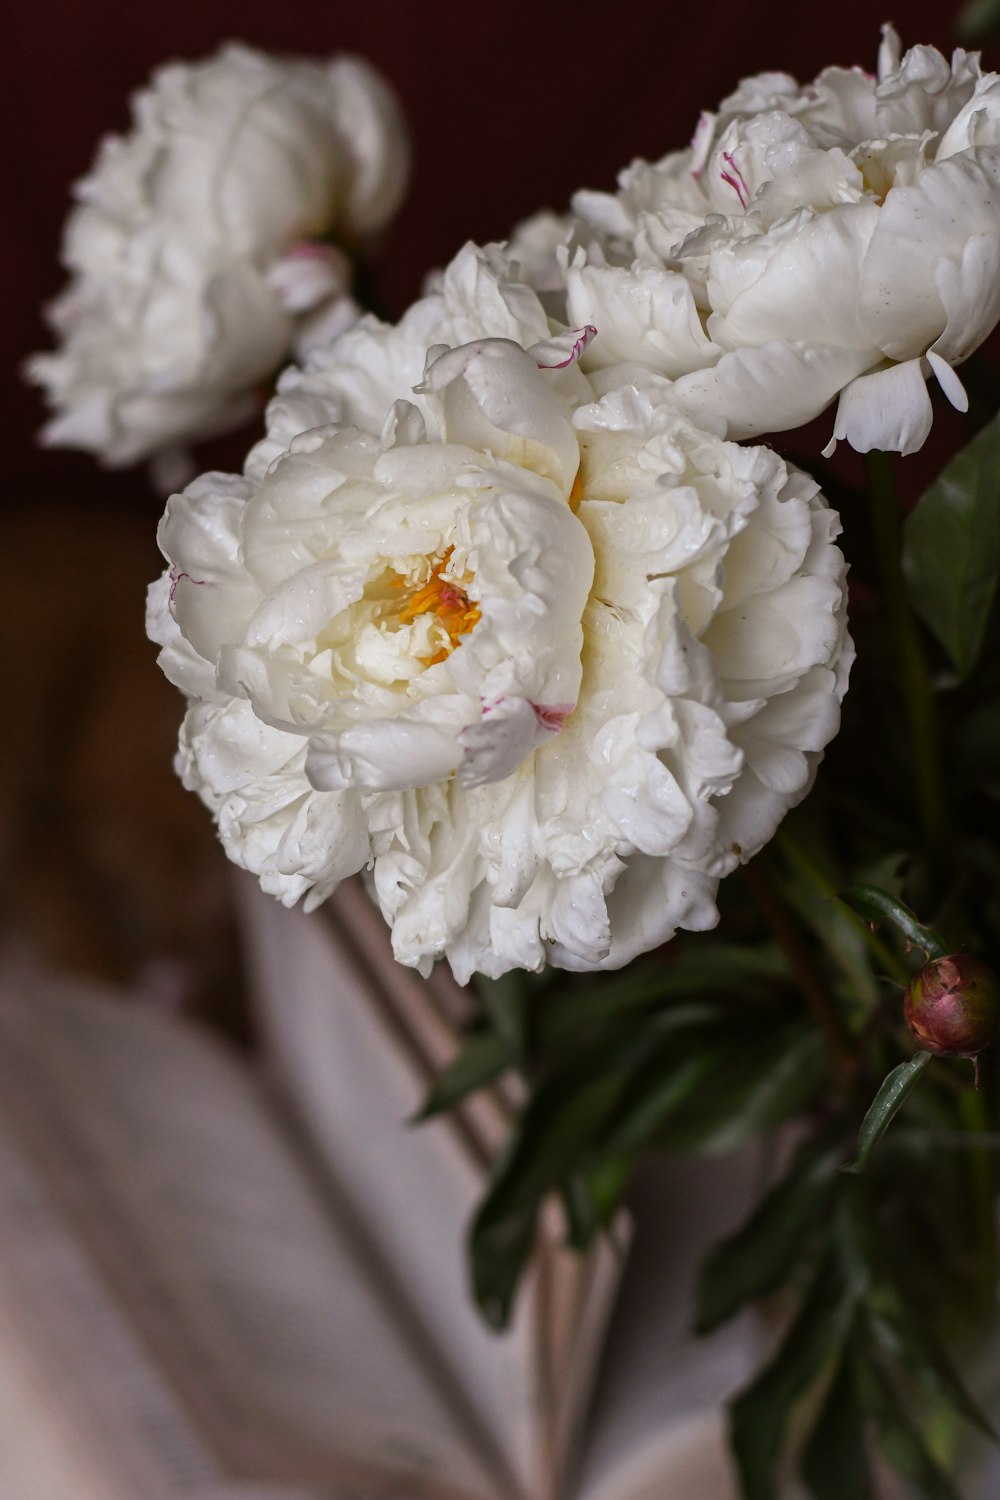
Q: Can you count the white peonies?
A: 3